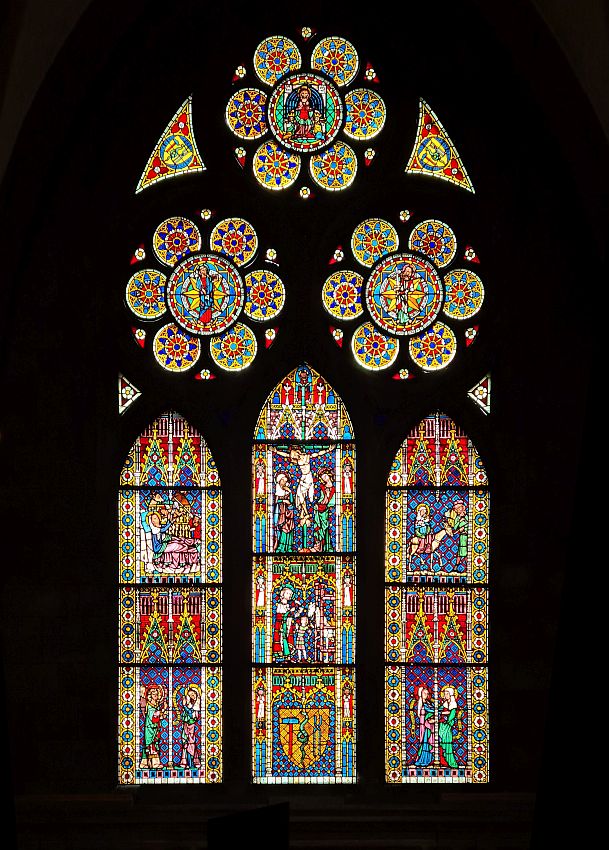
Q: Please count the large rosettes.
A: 3